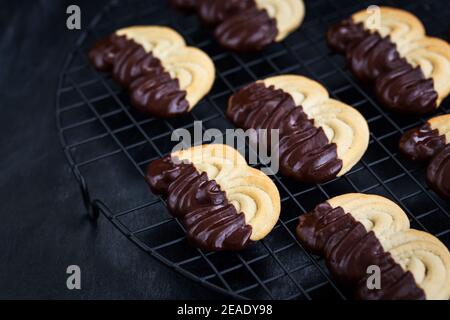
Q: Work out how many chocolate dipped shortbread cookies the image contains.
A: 7